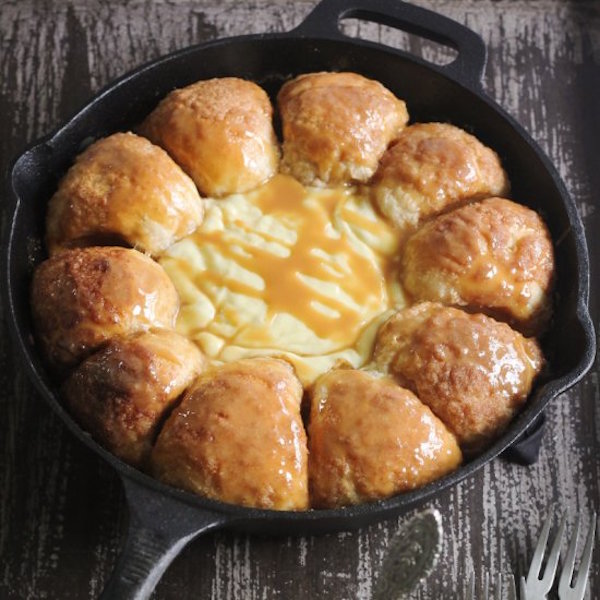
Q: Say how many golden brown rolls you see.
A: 10